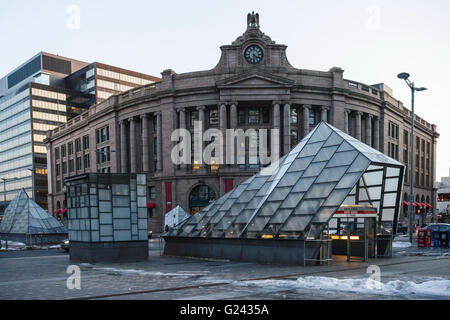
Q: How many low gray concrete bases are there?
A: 3